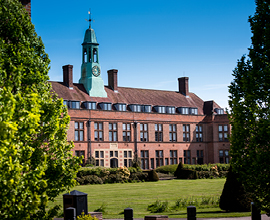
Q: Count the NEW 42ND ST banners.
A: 0